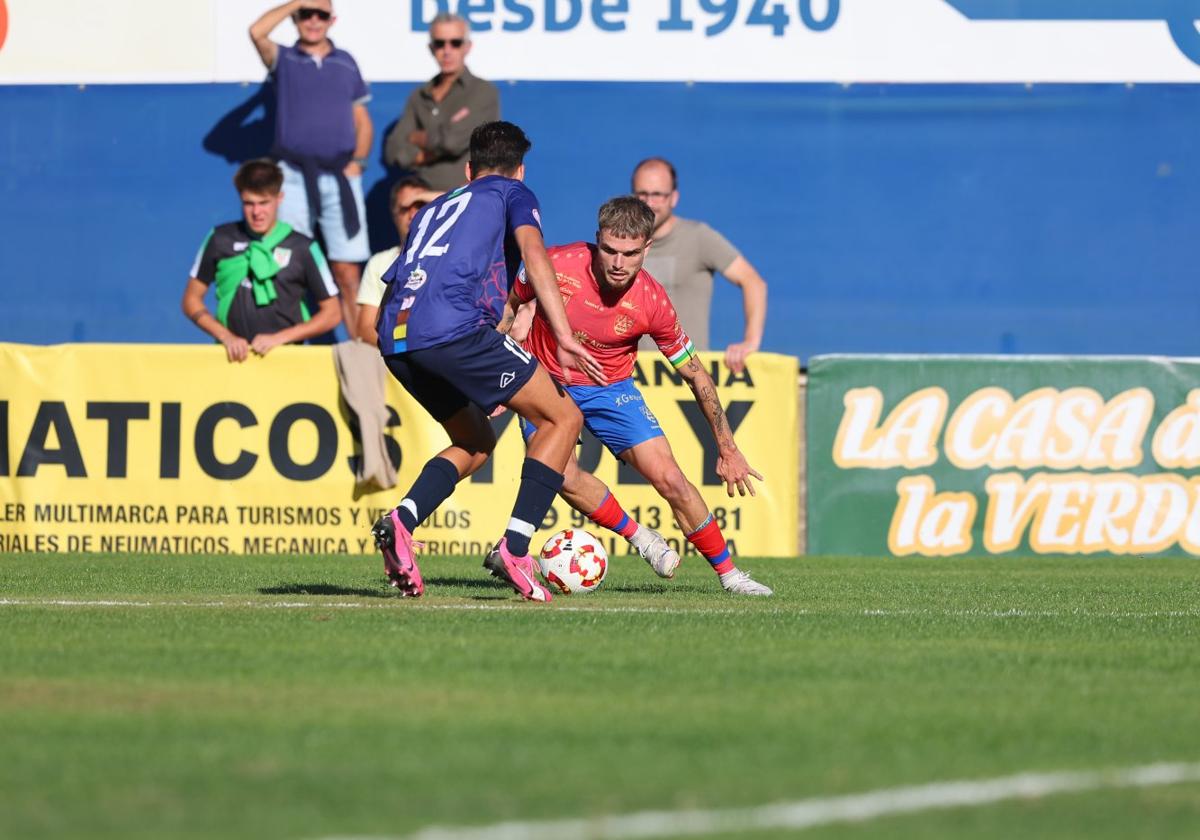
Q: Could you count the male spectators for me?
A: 5